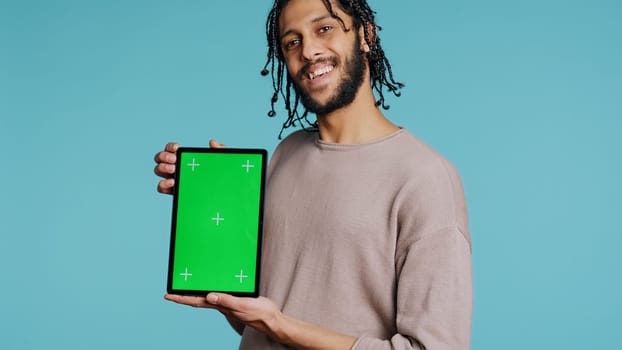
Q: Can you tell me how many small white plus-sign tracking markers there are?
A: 5